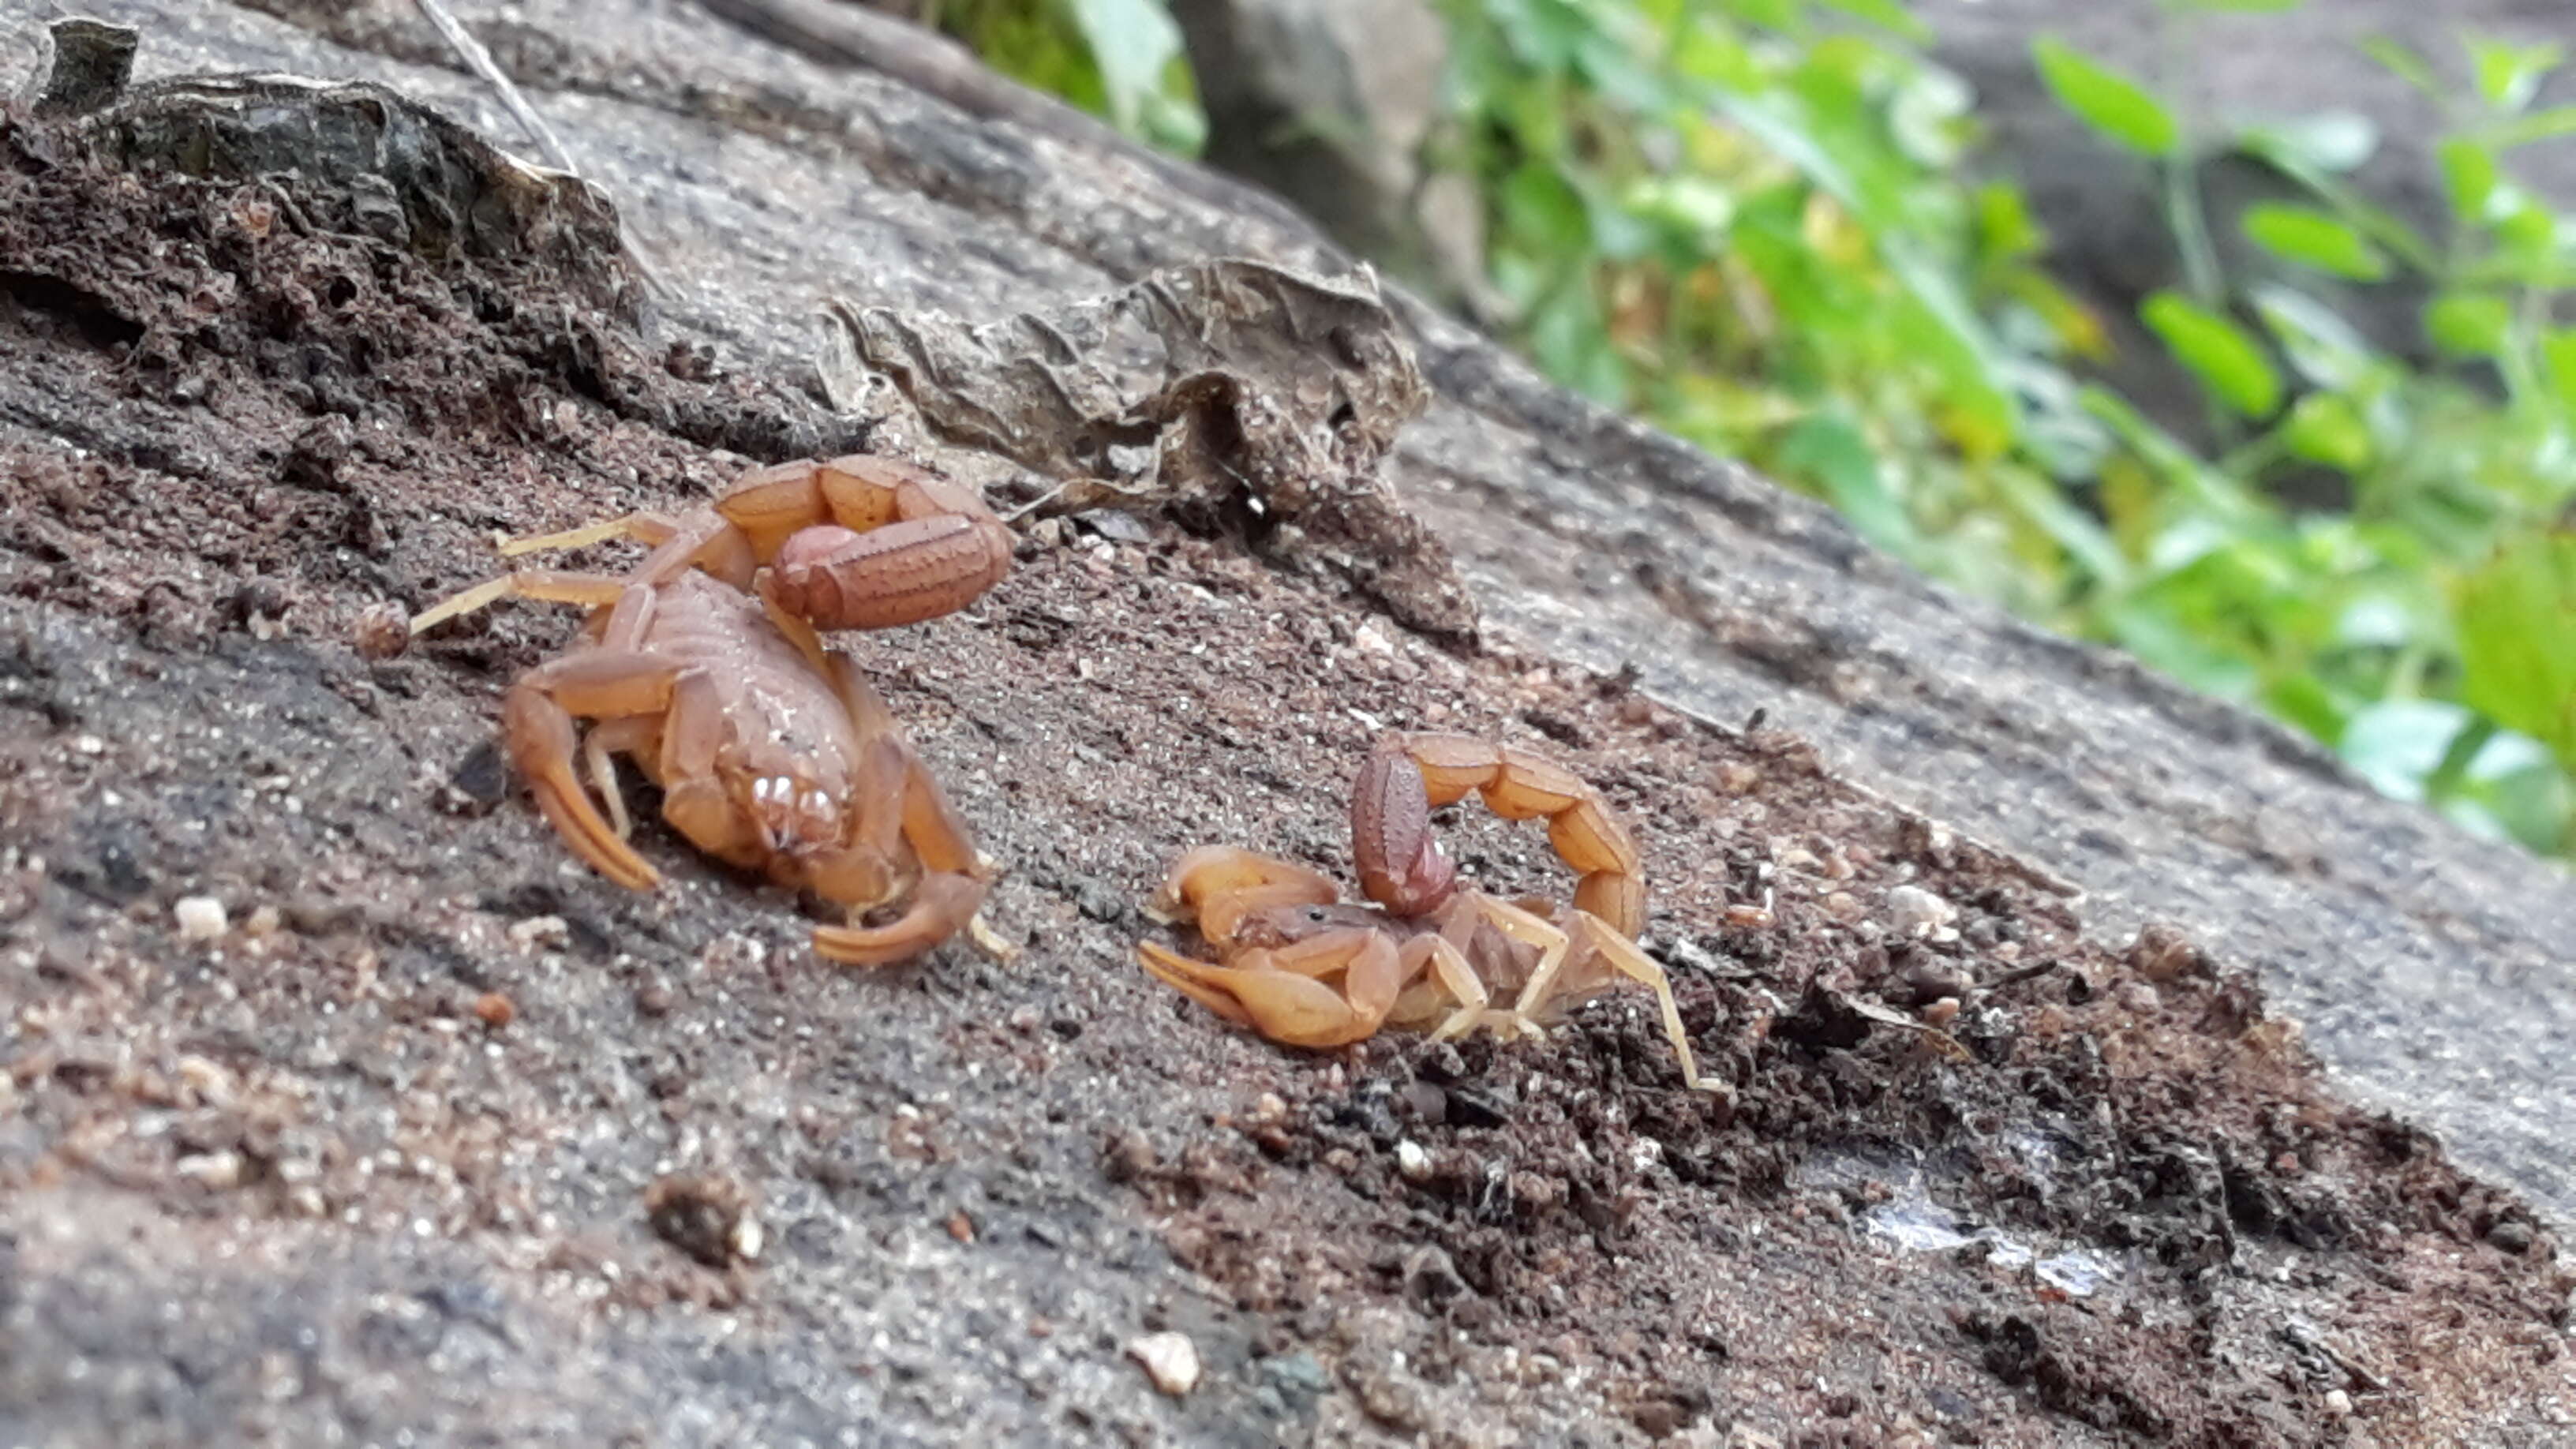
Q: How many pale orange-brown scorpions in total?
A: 2